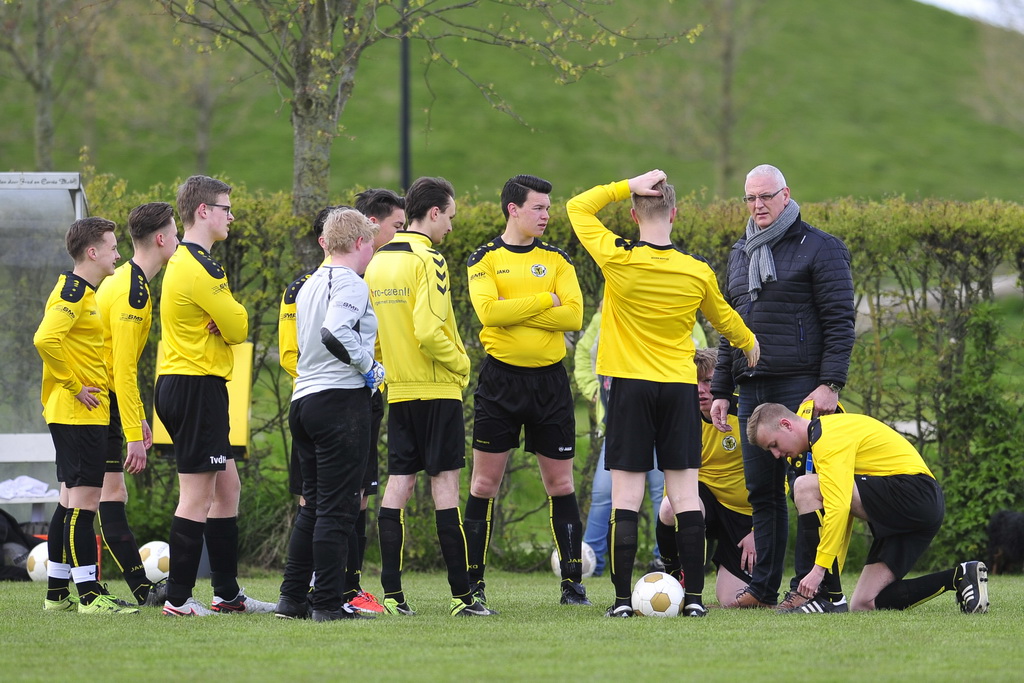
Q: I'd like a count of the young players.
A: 11